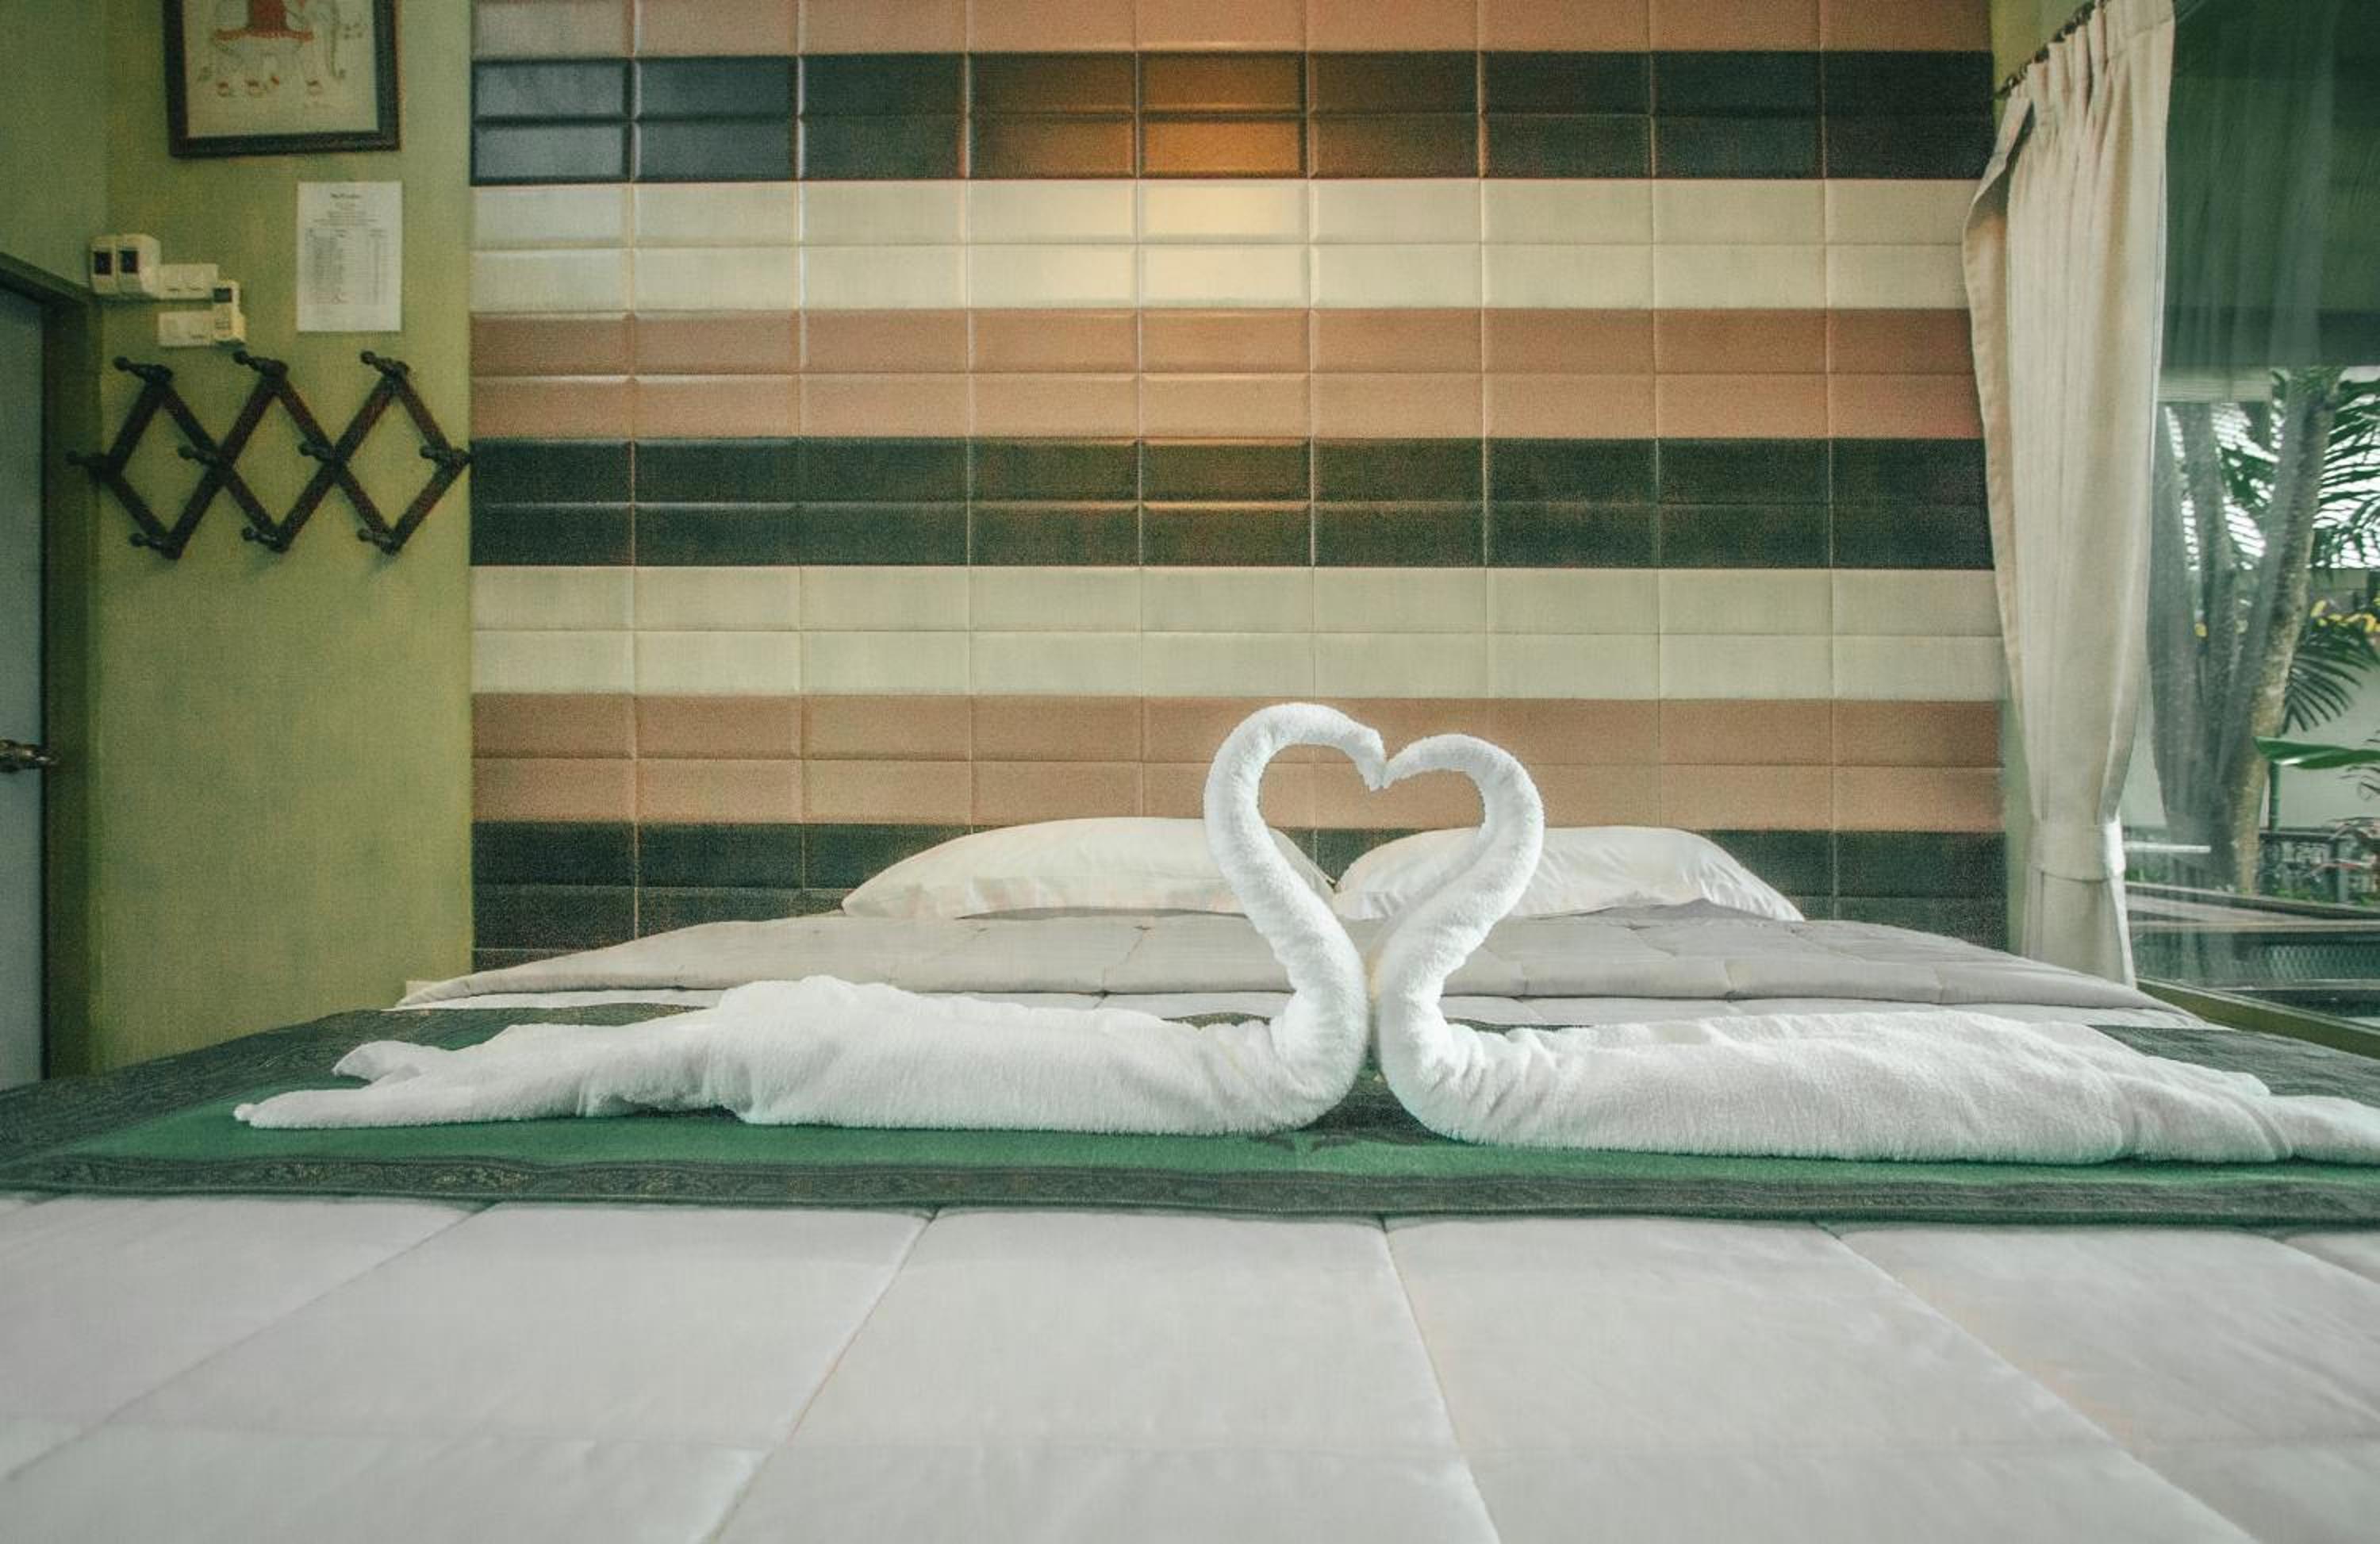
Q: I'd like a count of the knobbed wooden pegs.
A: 10